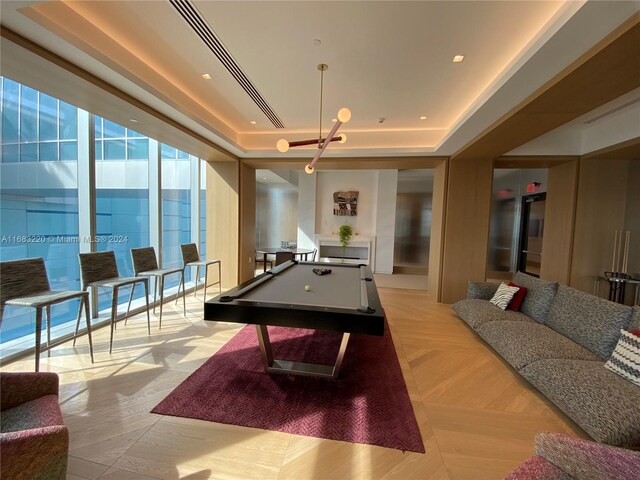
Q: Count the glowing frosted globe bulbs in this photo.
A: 4